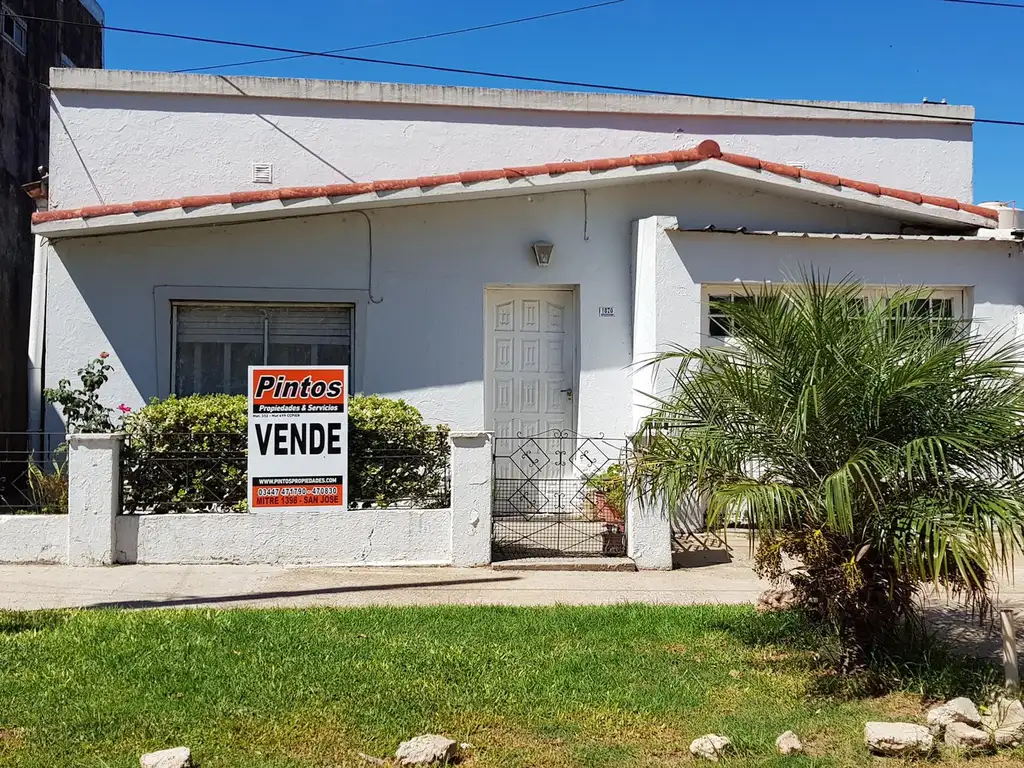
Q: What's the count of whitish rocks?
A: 8